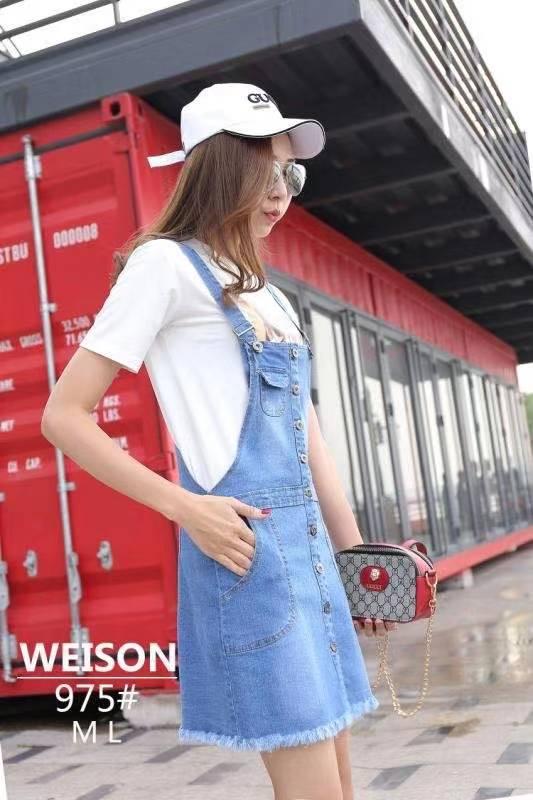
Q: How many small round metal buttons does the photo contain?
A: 10